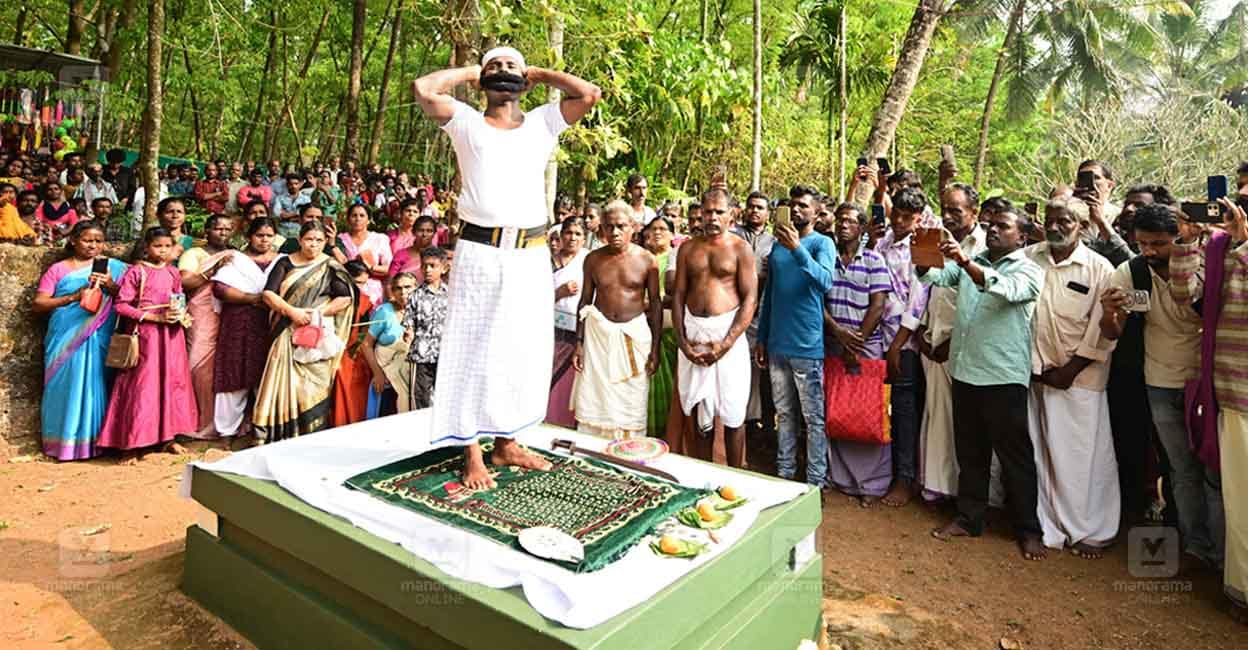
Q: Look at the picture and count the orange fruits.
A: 3